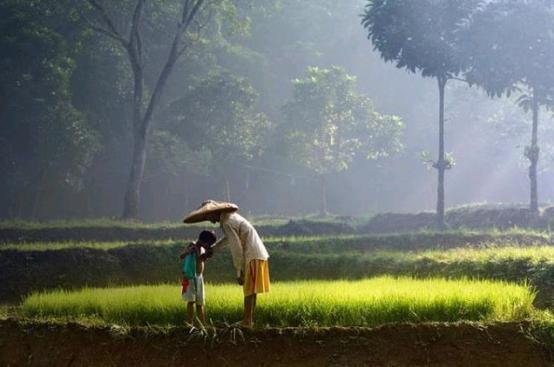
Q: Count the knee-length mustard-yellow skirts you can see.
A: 1